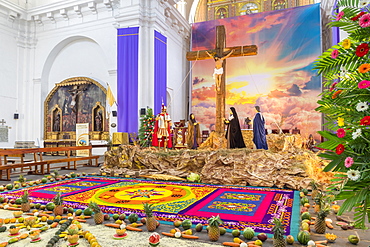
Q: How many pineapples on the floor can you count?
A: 11